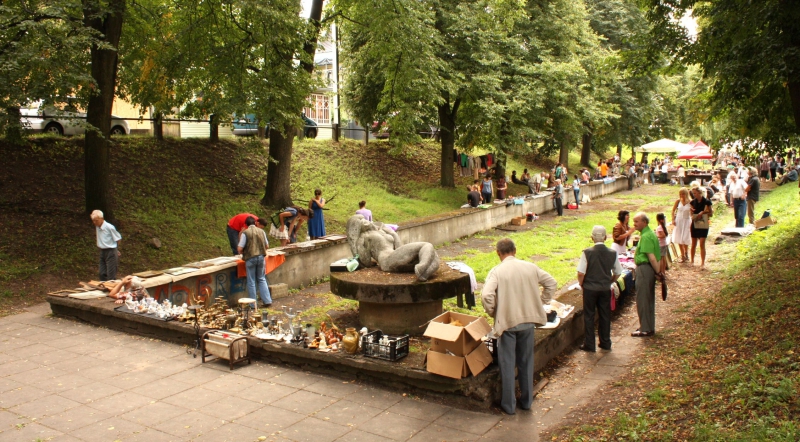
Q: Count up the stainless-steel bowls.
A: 0